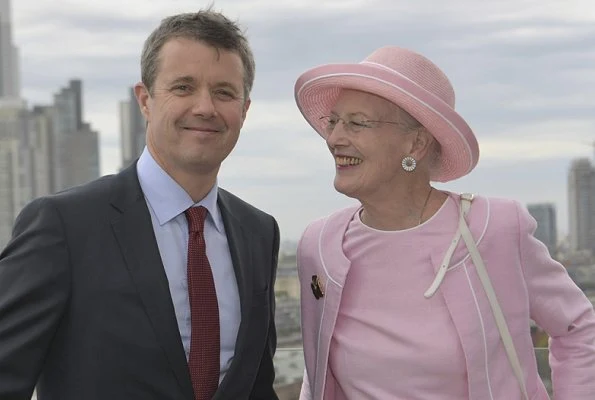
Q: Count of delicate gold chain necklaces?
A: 1